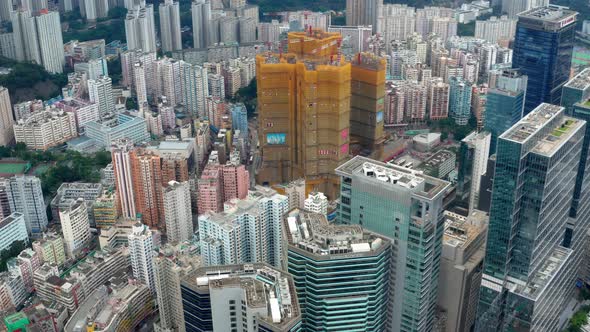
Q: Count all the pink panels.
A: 2